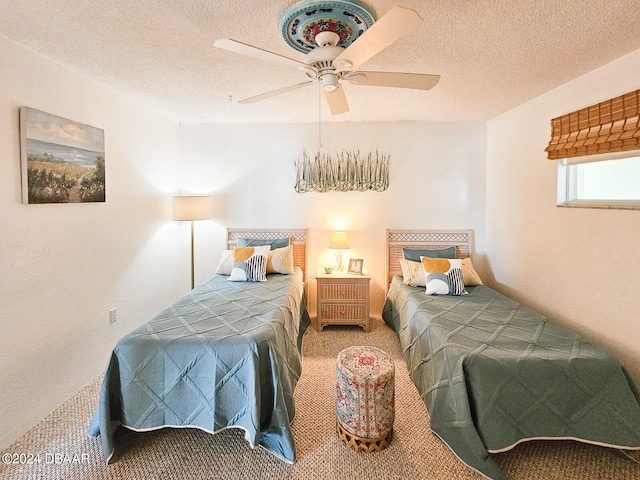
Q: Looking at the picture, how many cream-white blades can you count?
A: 5